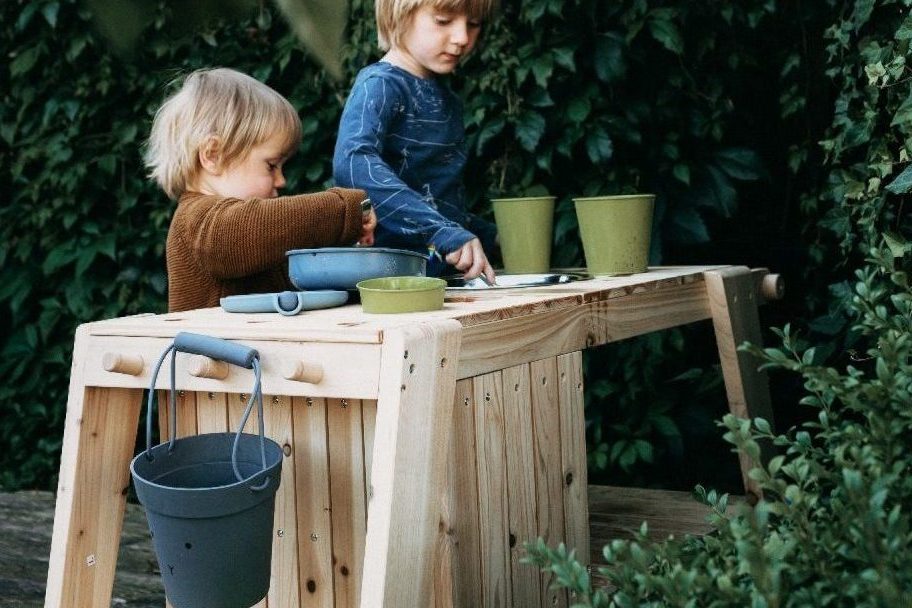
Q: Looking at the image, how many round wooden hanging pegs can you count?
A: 4